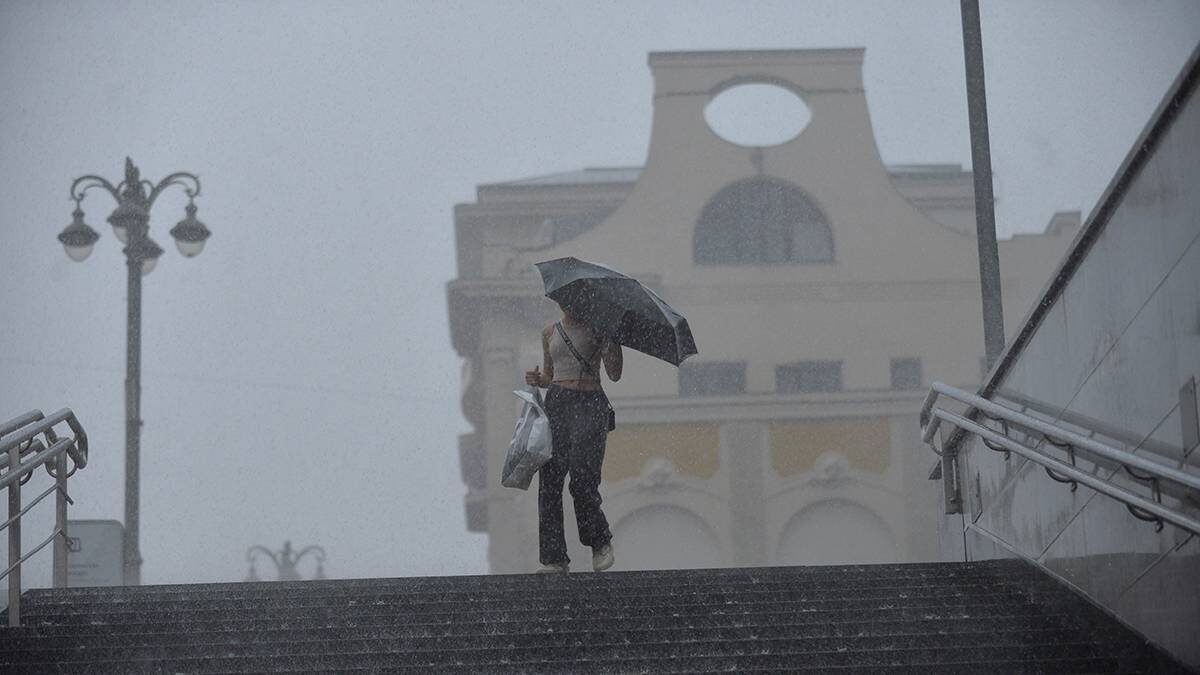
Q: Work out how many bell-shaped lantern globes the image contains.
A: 4